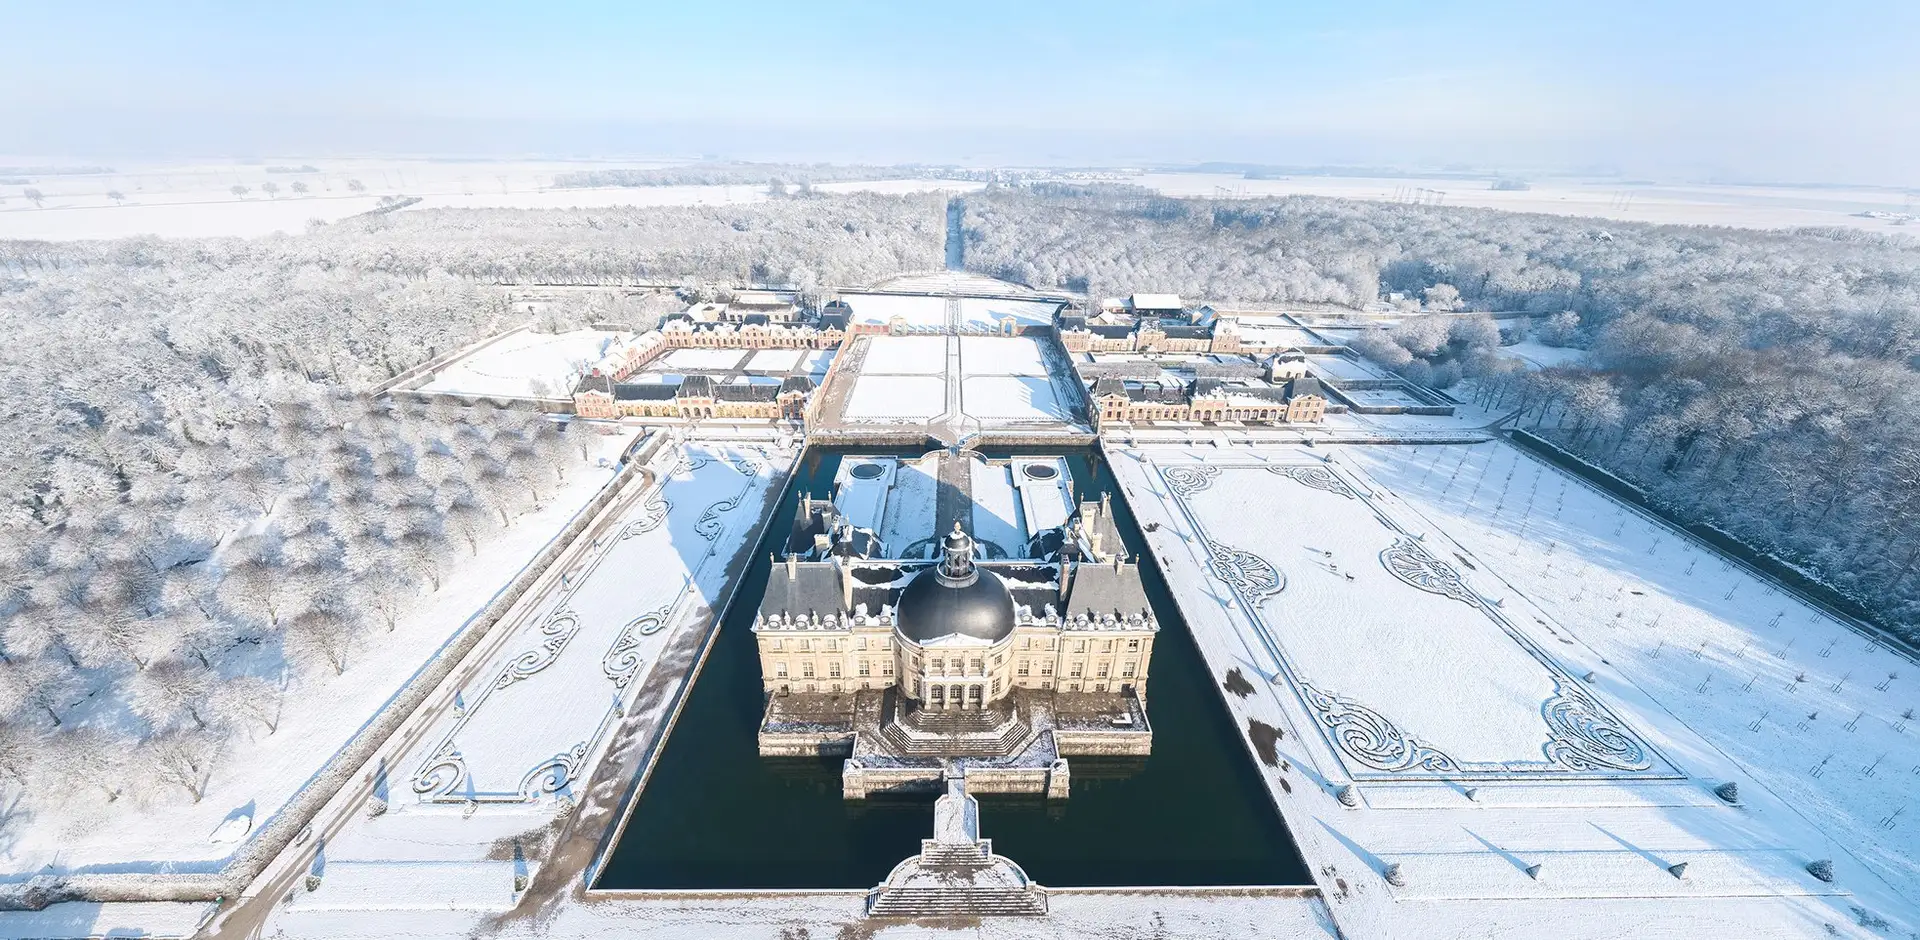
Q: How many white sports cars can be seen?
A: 0